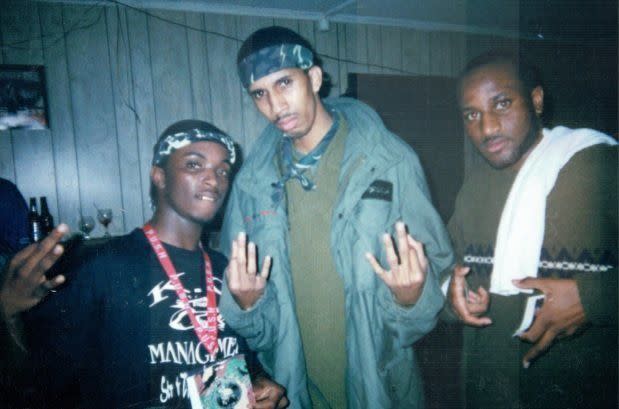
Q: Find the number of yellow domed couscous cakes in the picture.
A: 0